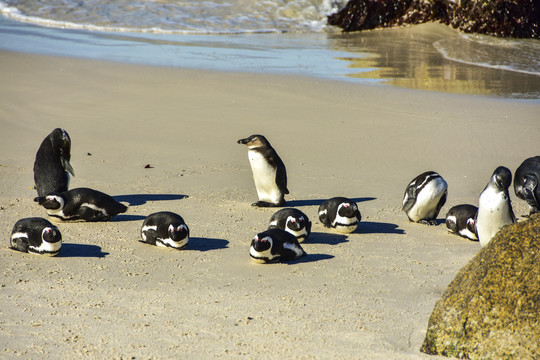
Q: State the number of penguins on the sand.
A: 12